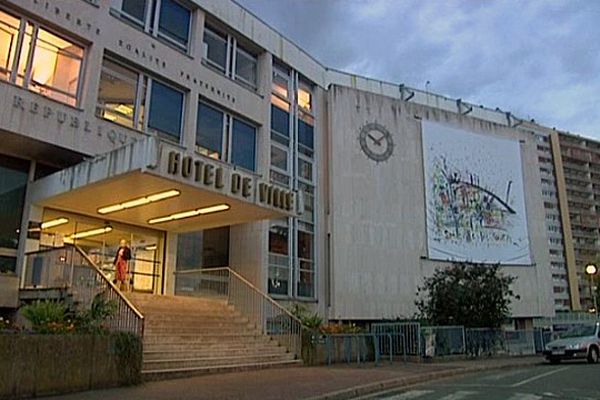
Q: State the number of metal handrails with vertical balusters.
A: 2